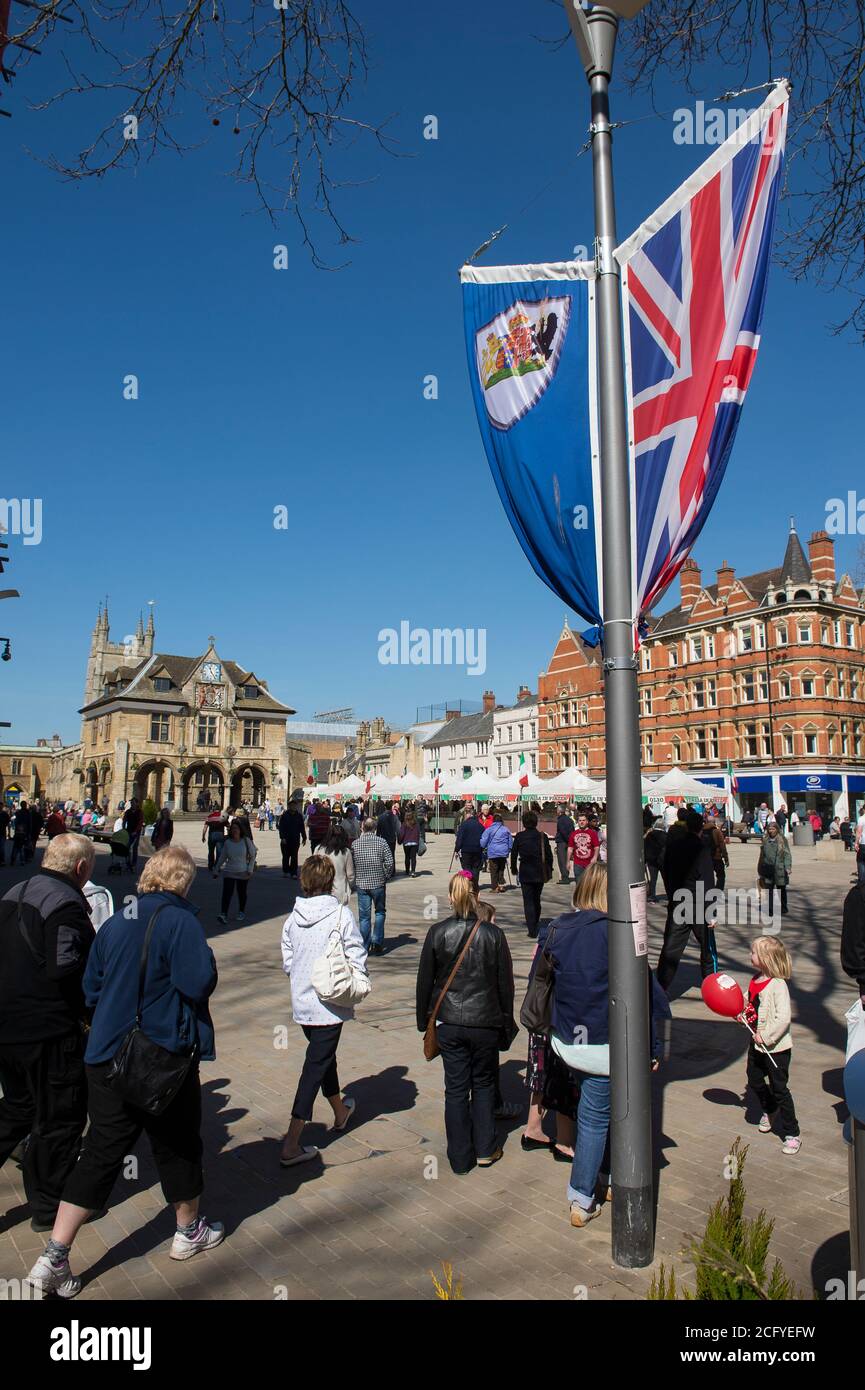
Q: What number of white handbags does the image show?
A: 1